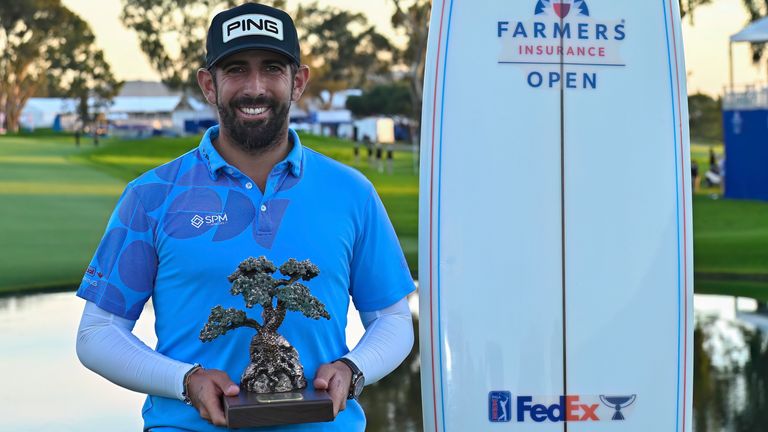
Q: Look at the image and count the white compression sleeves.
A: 2